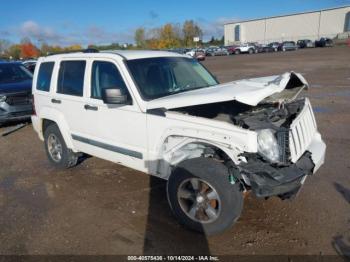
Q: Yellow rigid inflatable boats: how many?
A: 0